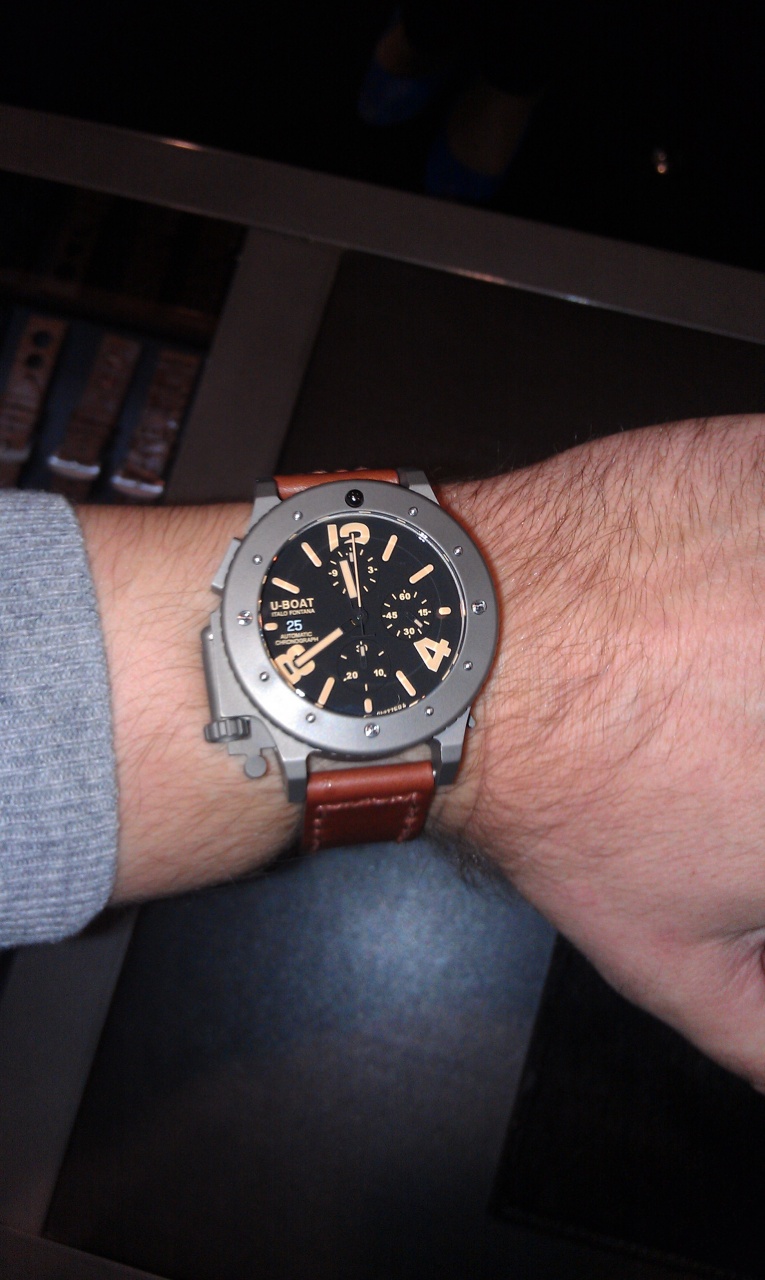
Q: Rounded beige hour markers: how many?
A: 9